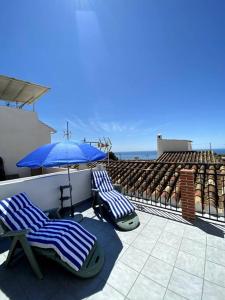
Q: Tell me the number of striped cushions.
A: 2